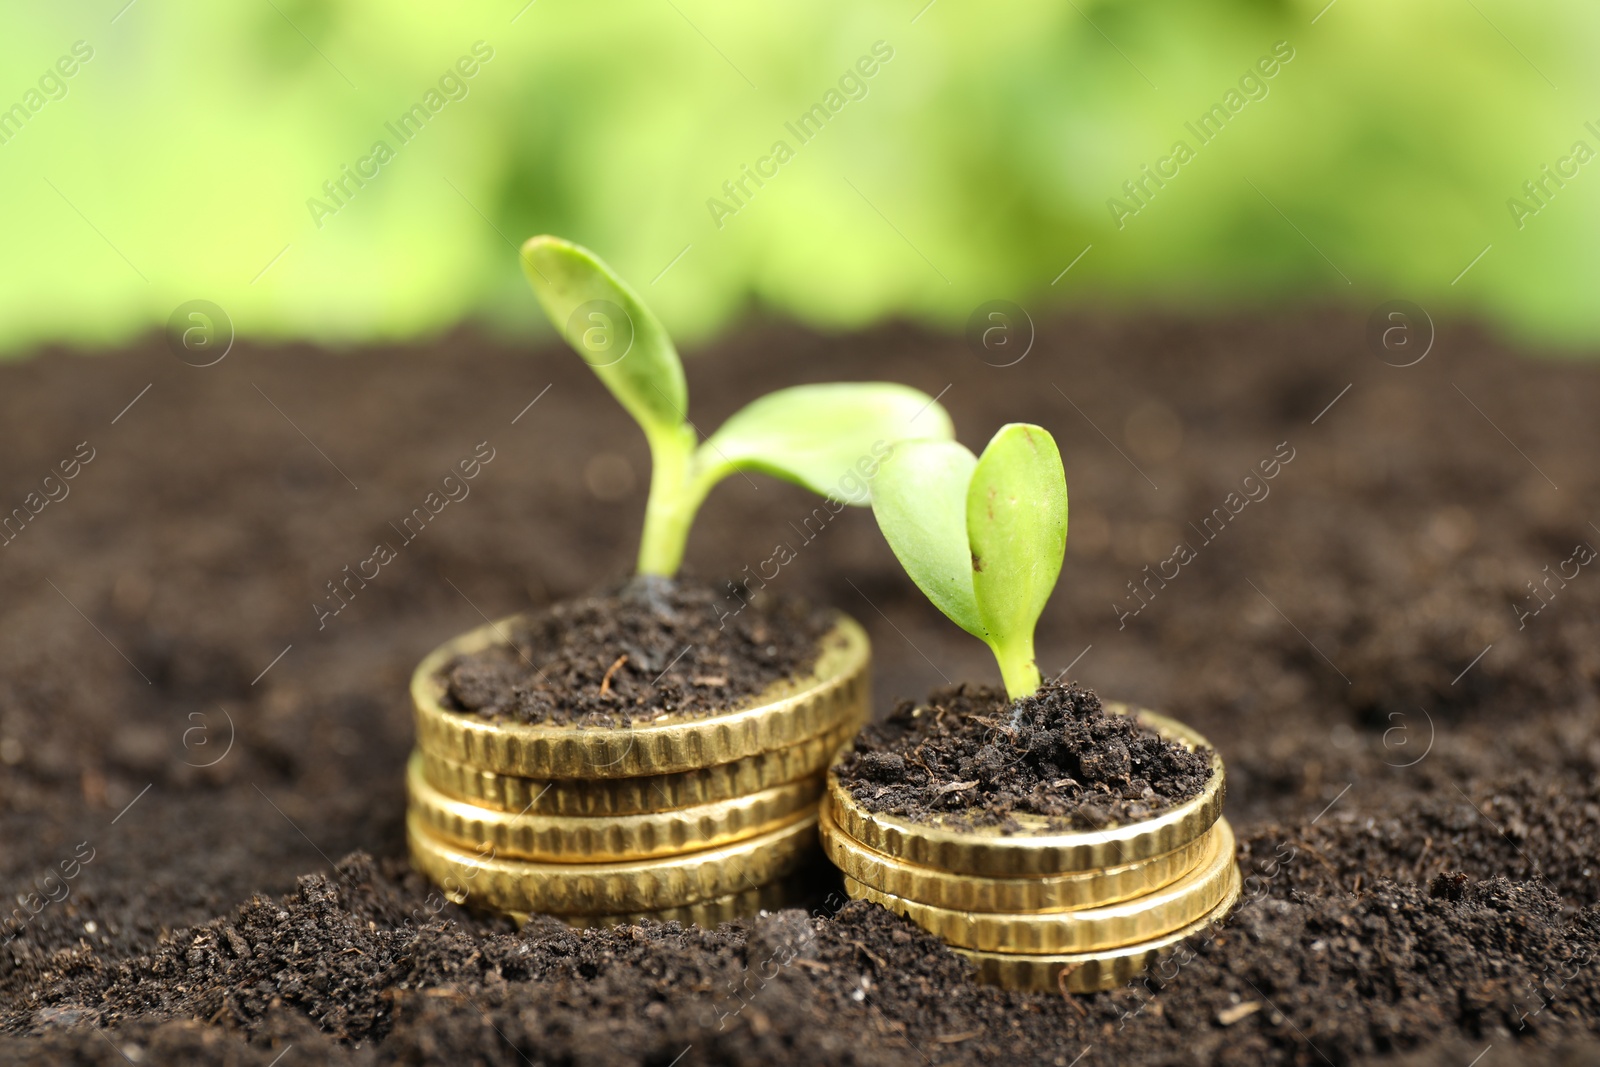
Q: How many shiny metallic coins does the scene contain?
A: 9